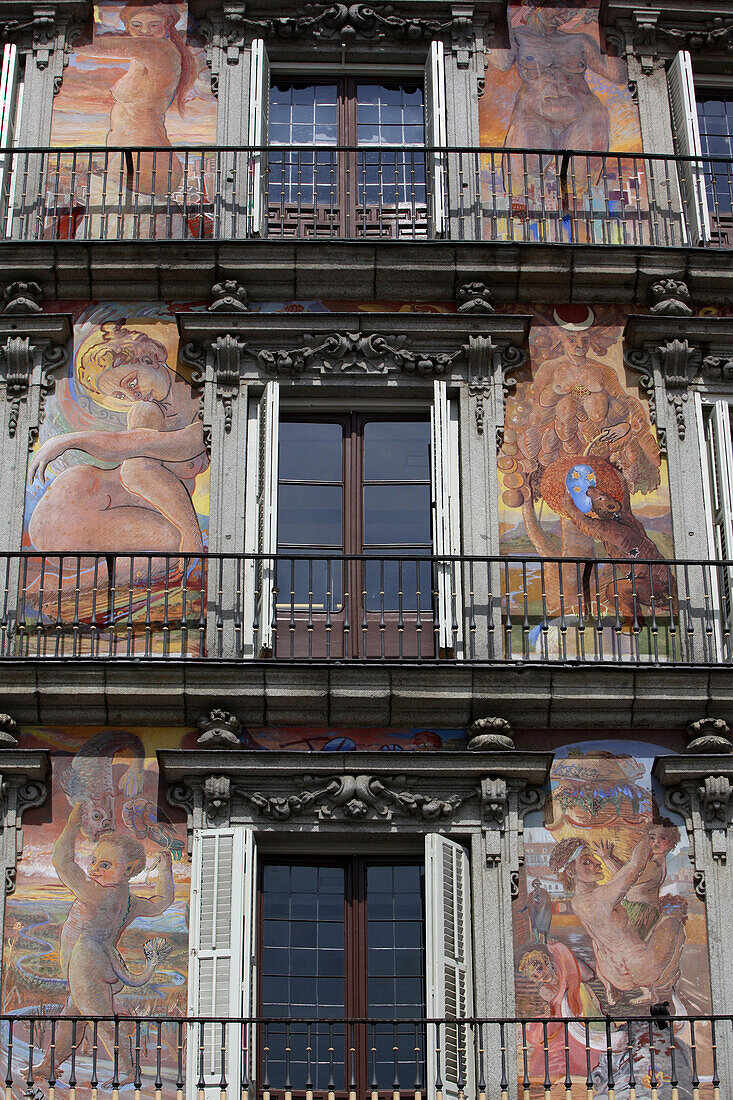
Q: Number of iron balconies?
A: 3